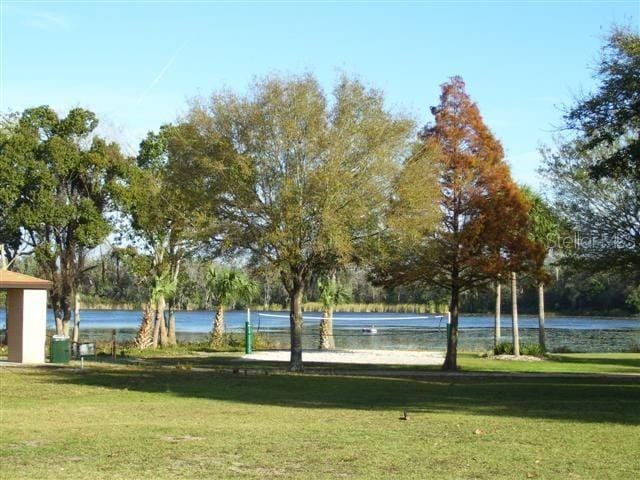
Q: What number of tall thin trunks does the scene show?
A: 3